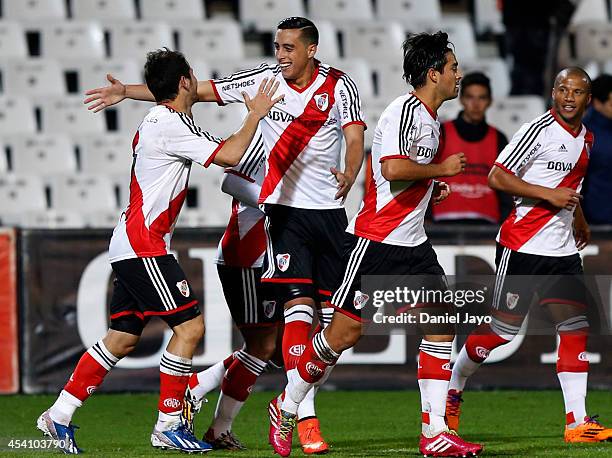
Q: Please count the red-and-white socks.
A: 10